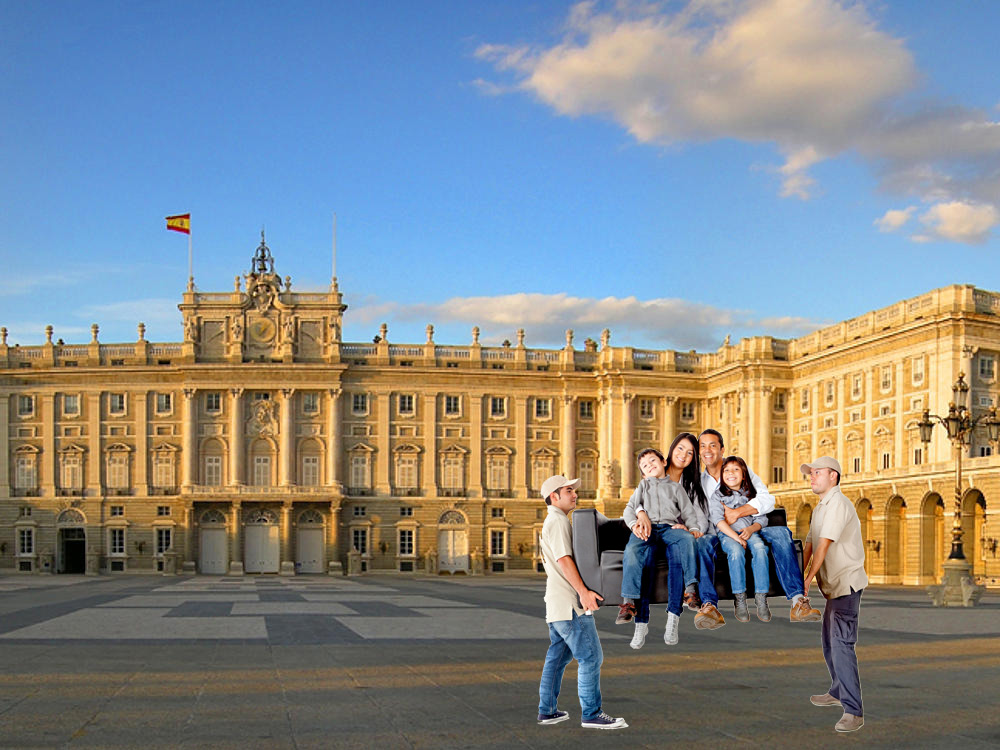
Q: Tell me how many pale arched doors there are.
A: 4